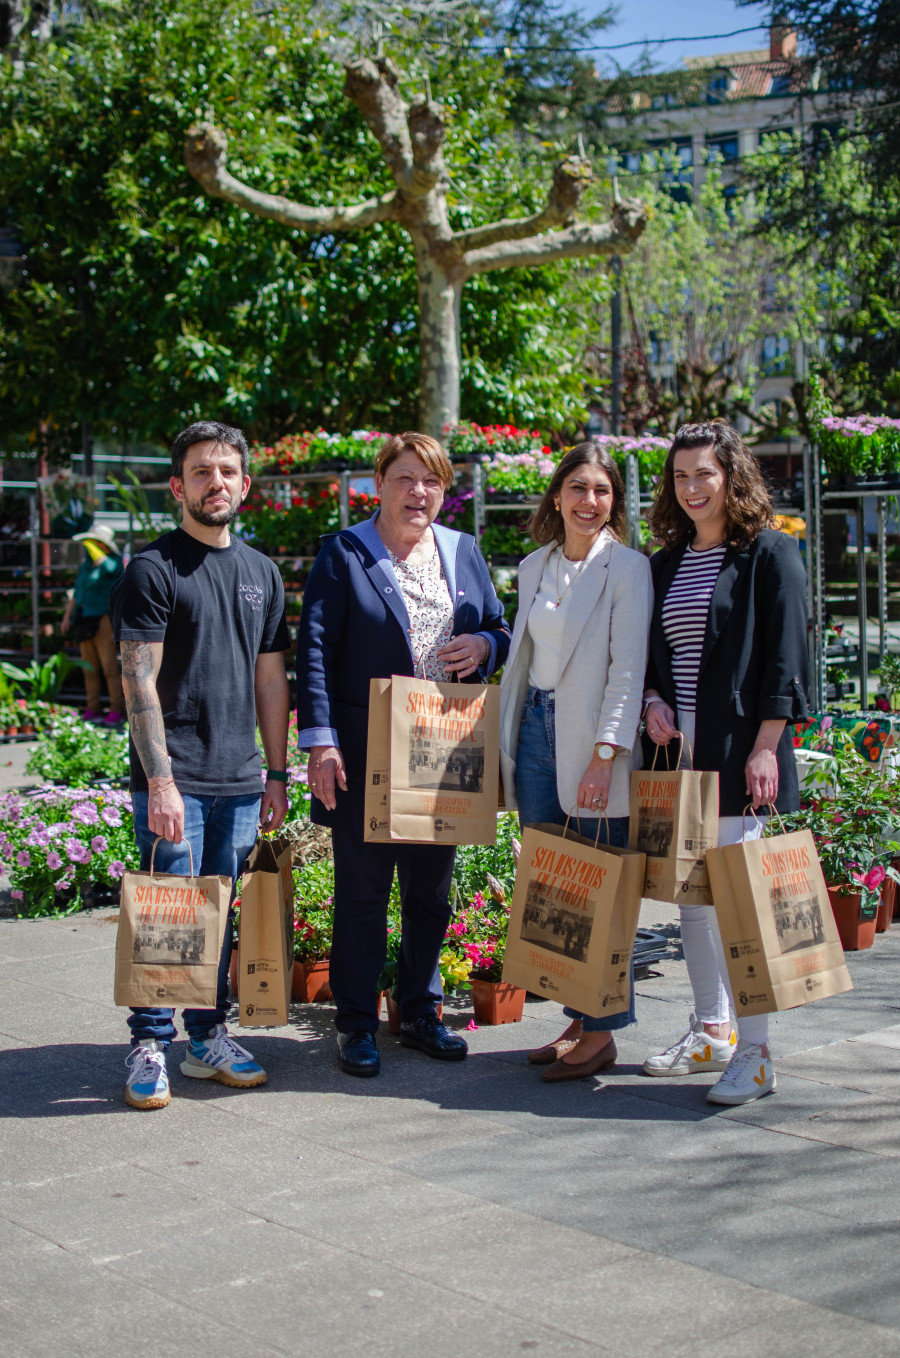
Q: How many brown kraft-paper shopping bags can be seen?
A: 6